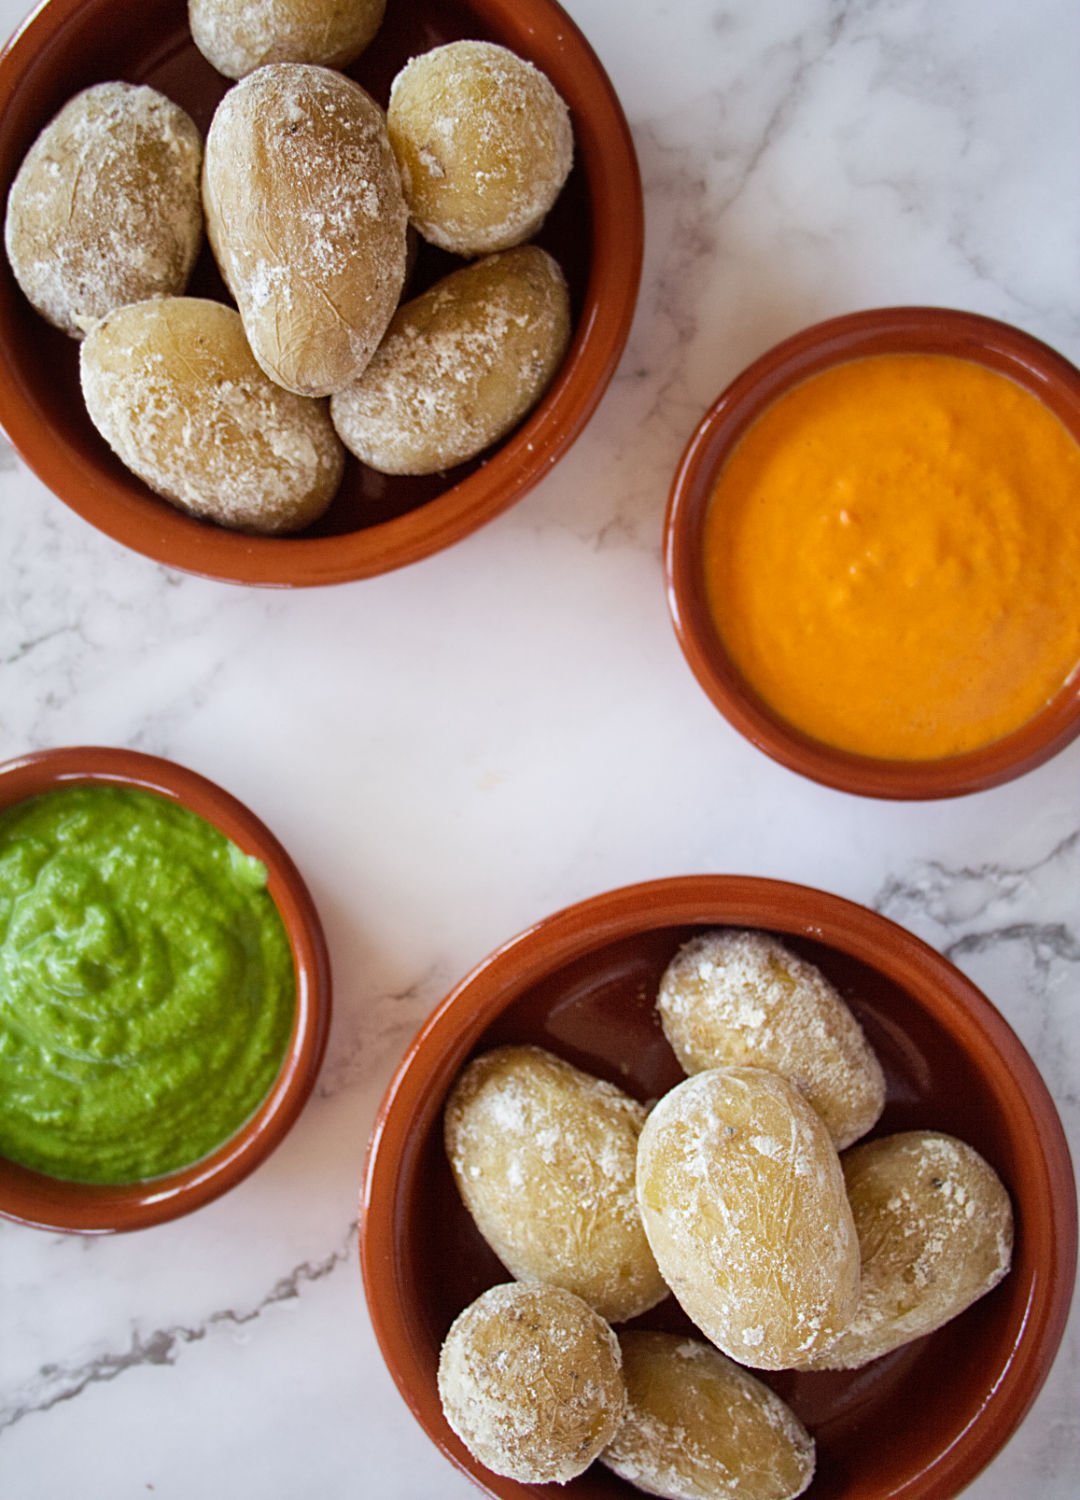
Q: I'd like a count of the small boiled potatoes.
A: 12